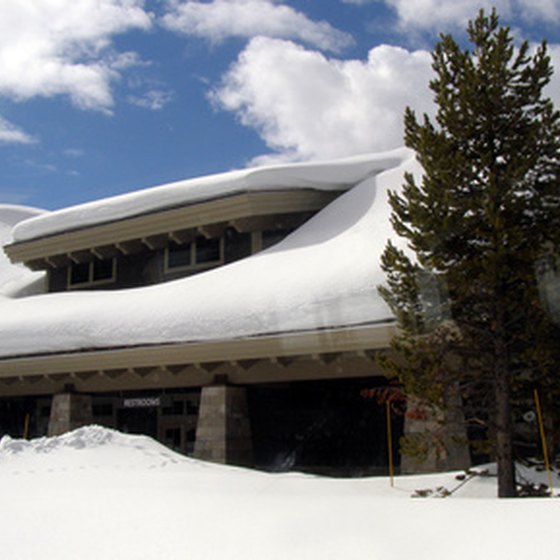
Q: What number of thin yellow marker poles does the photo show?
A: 3